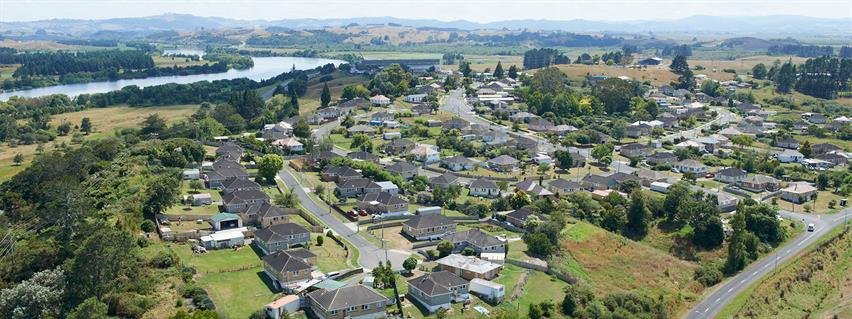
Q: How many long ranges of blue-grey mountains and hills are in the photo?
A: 1